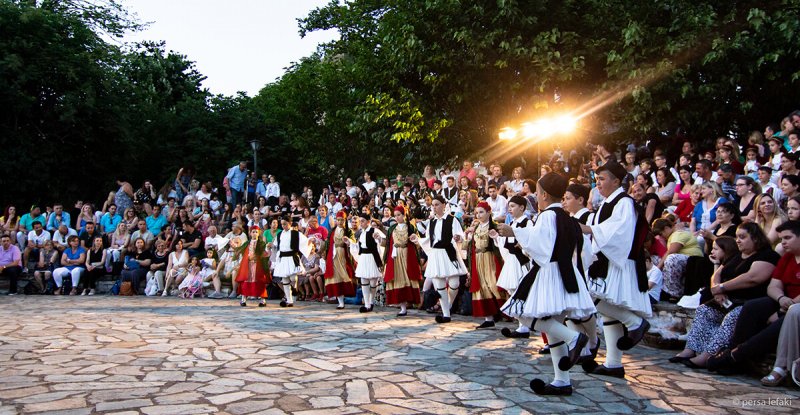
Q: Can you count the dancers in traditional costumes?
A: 11